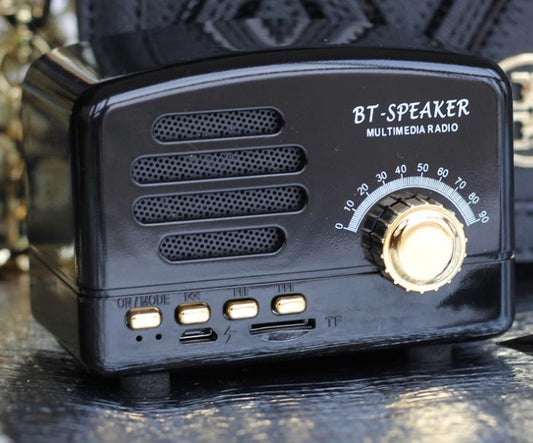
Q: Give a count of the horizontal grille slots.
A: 4